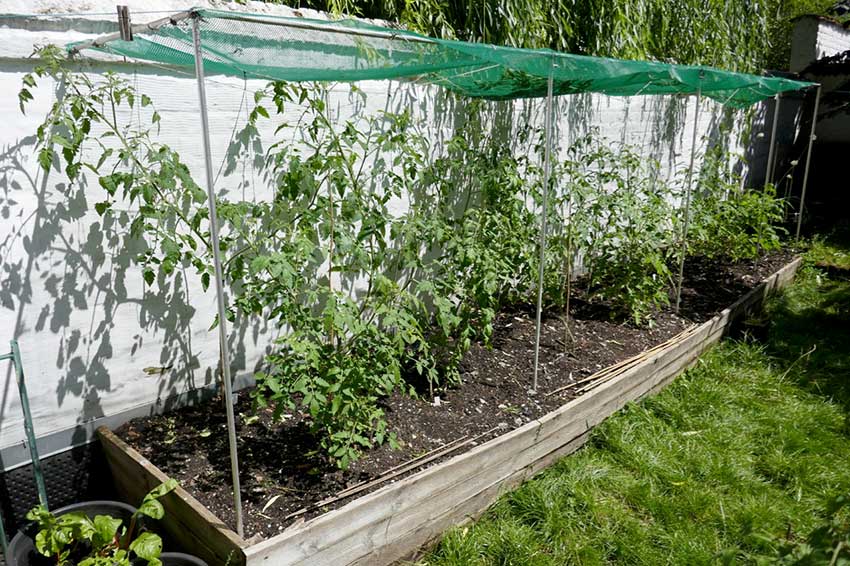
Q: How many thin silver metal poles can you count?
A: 5